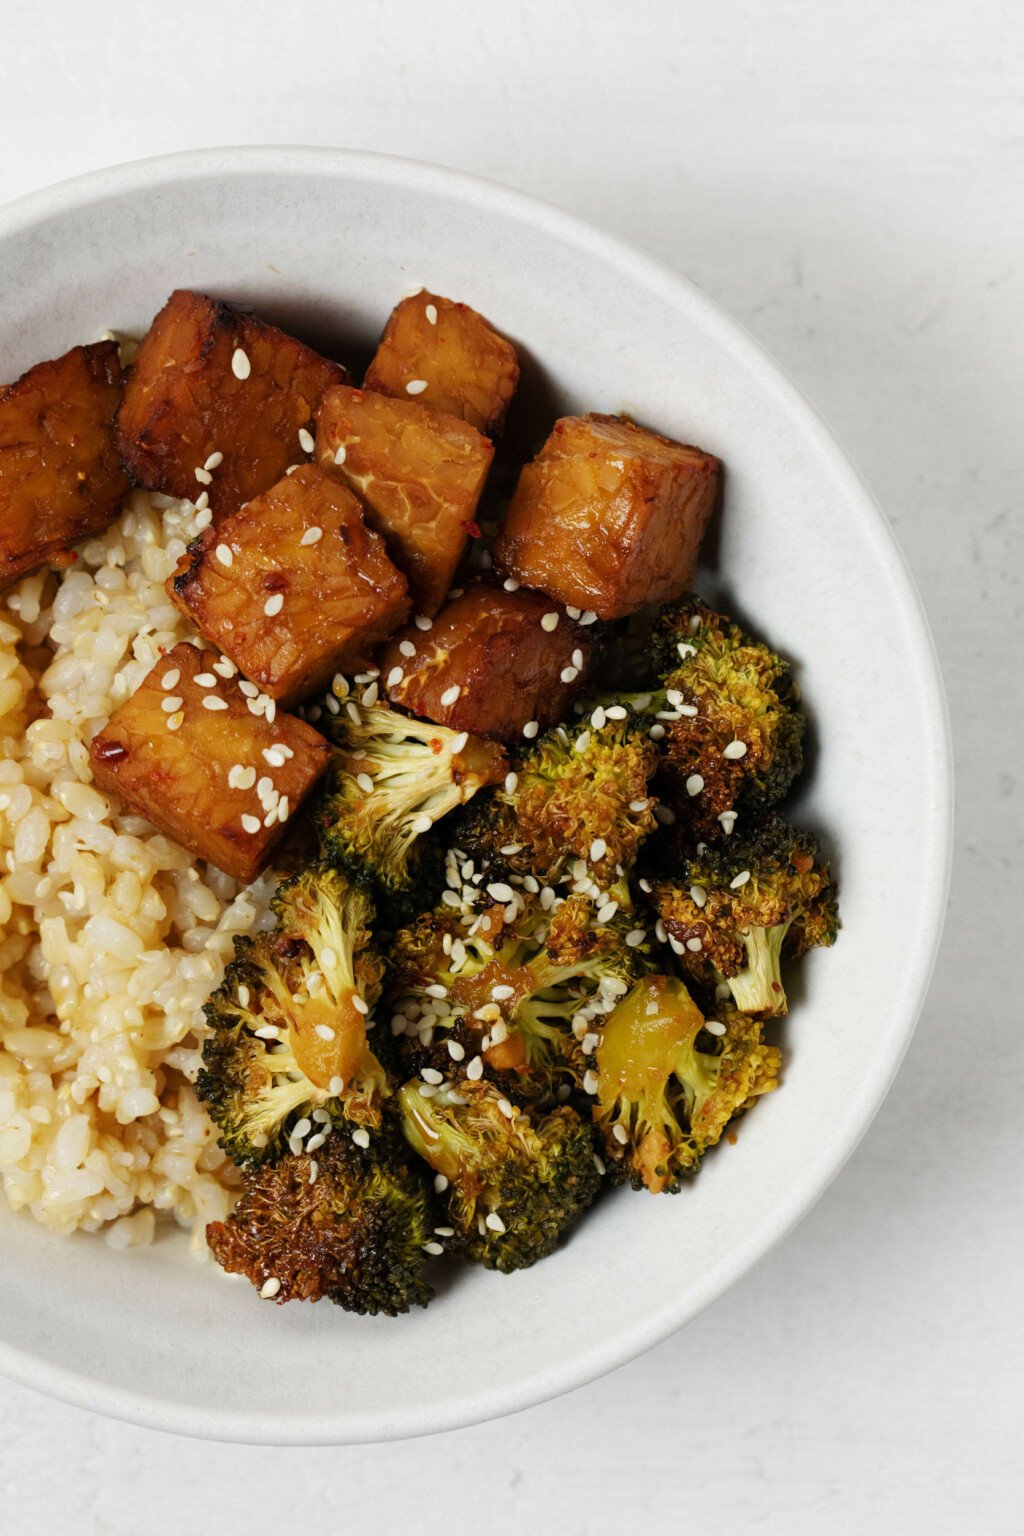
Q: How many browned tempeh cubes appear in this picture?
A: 8